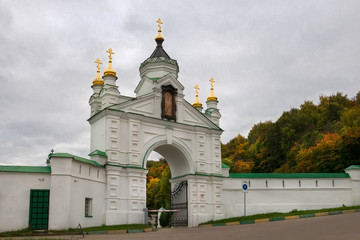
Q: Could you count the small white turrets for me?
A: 4